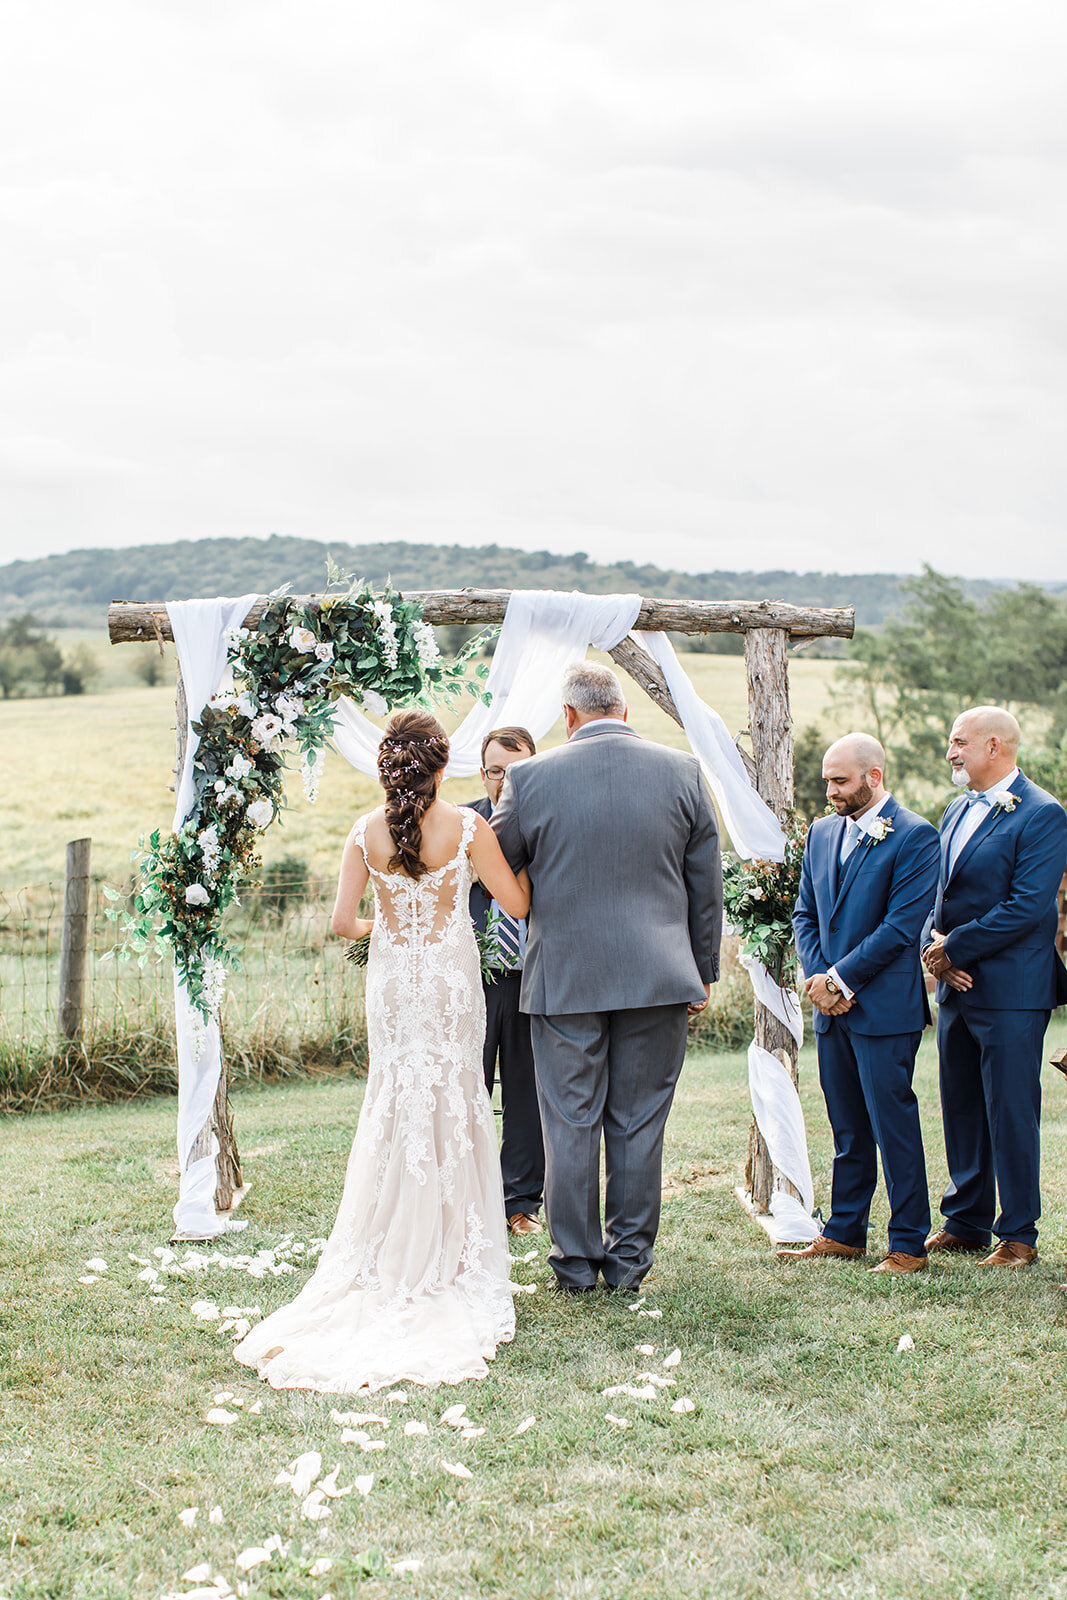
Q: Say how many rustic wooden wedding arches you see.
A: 1